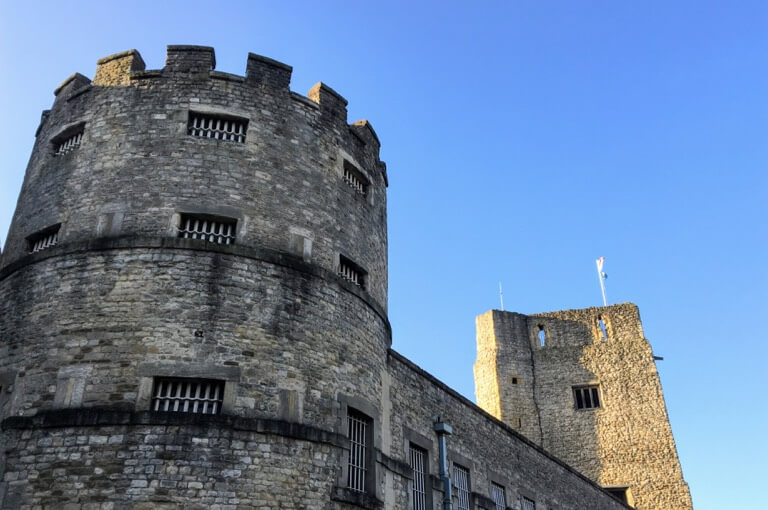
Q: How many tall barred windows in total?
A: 5